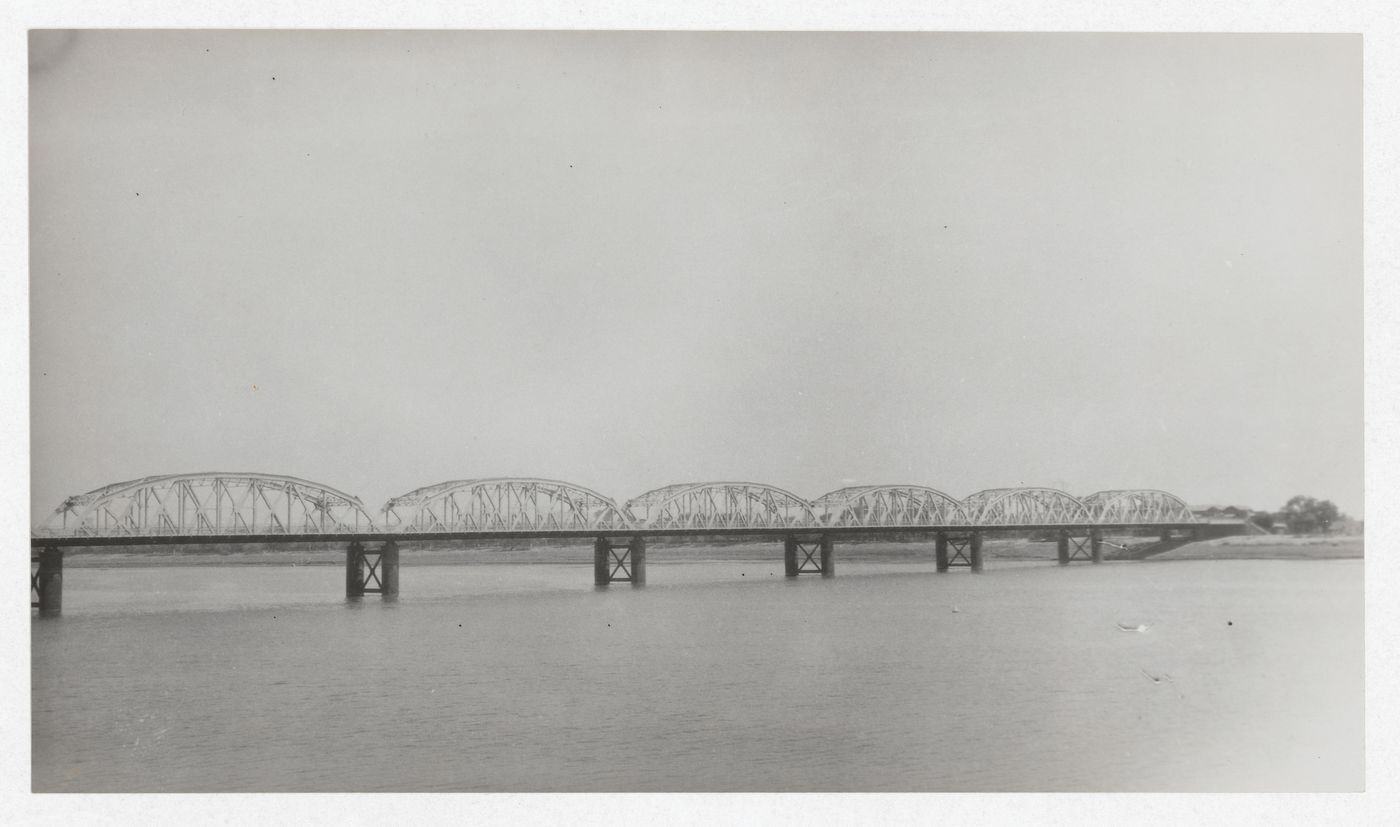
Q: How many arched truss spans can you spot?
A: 6